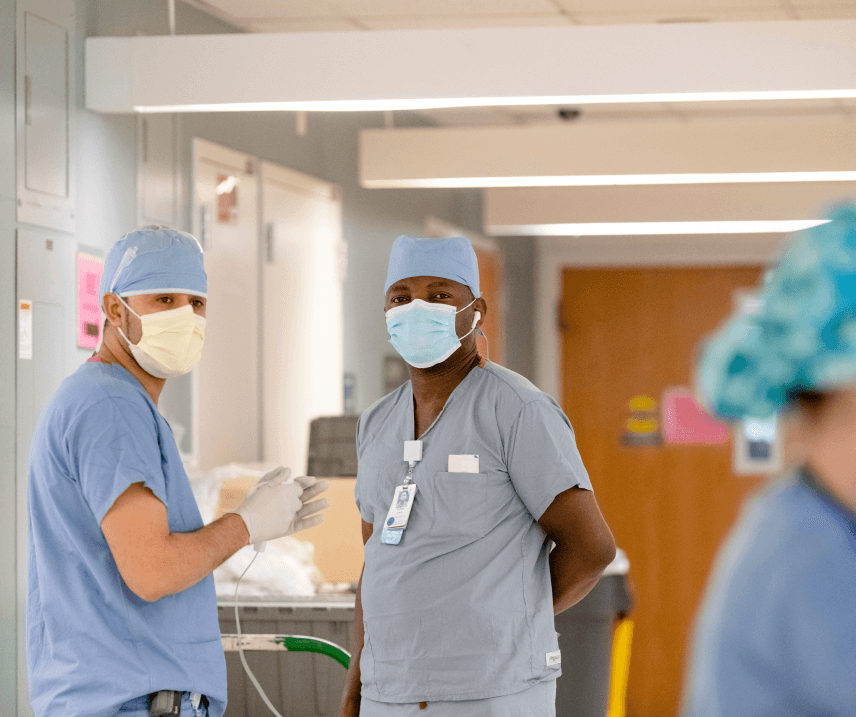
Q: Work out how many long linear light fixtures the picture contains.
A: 3